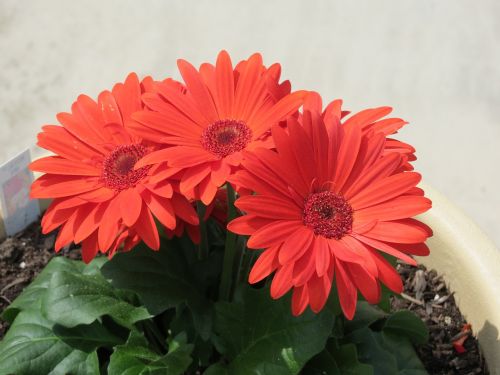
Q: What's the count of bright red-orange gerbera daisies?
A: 3